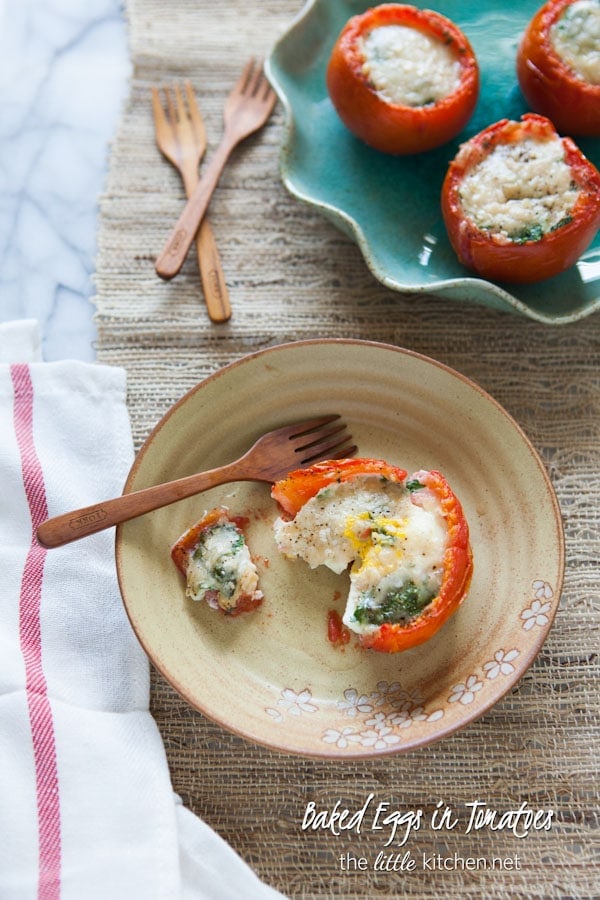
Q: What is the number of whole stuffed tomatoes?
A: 3